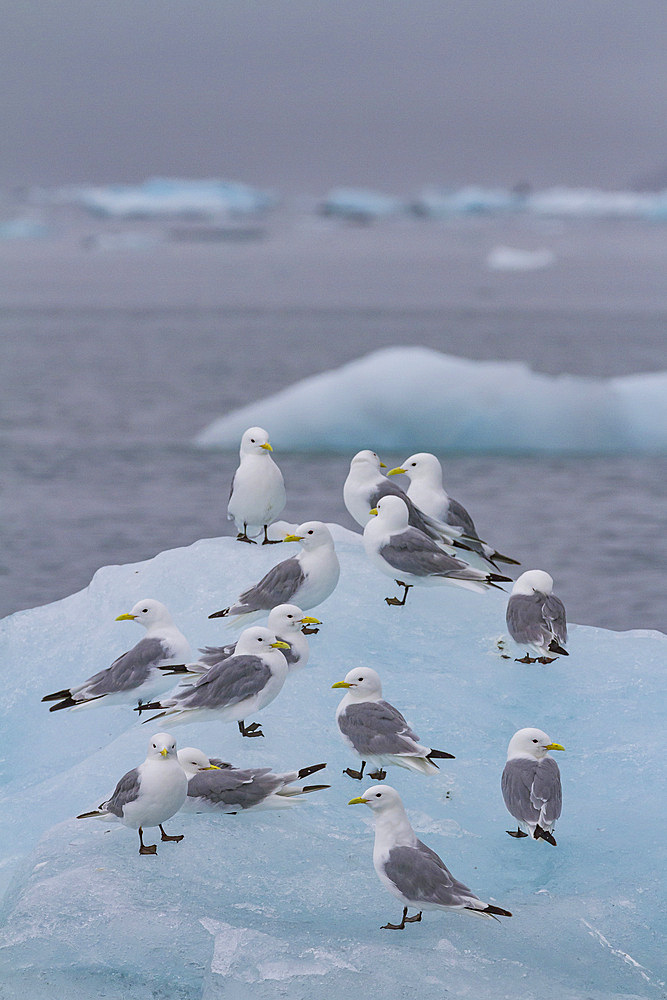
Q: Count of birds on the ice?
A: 14